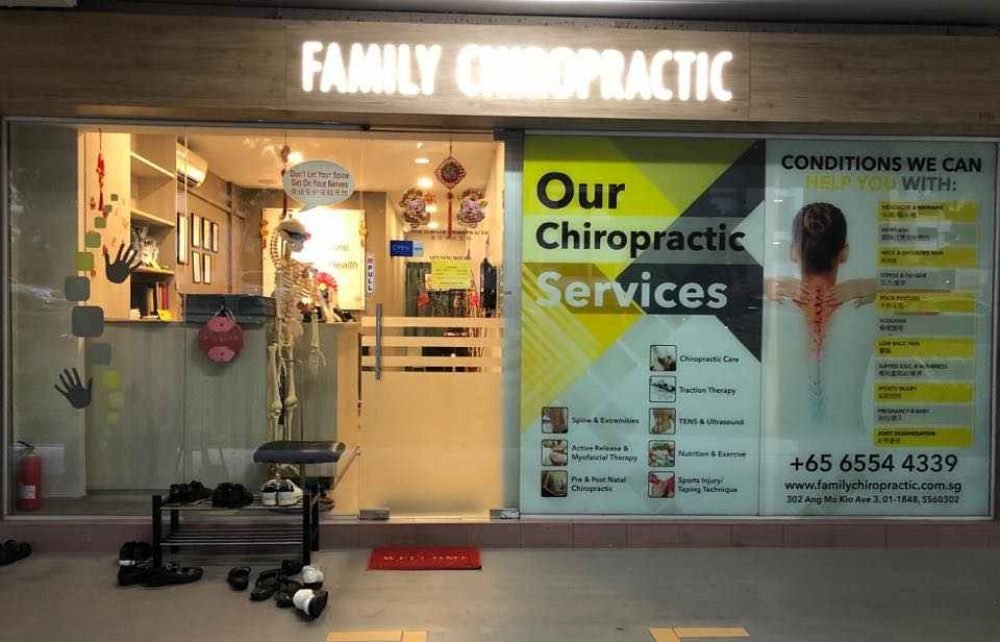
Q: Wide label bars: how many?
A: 11